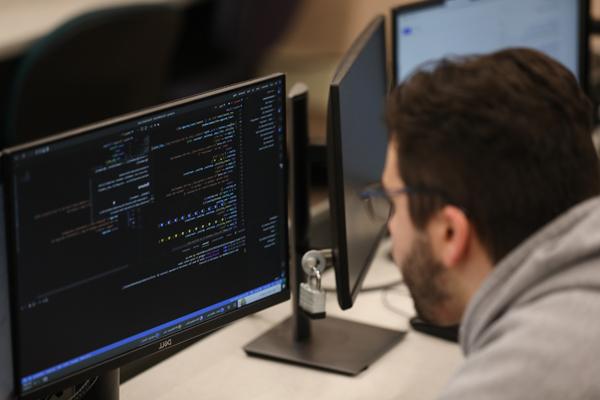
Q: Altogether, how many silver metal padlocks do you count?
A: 1